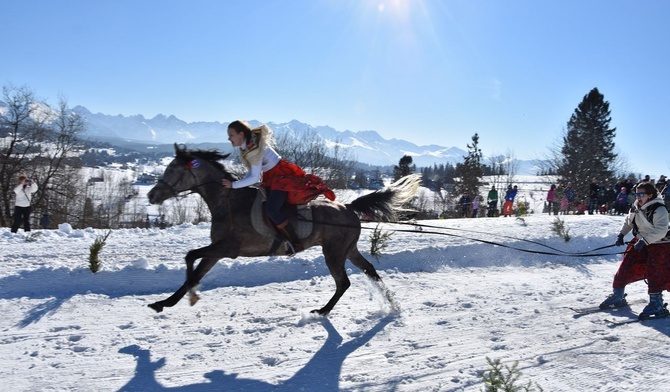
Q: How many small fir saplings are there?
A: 4